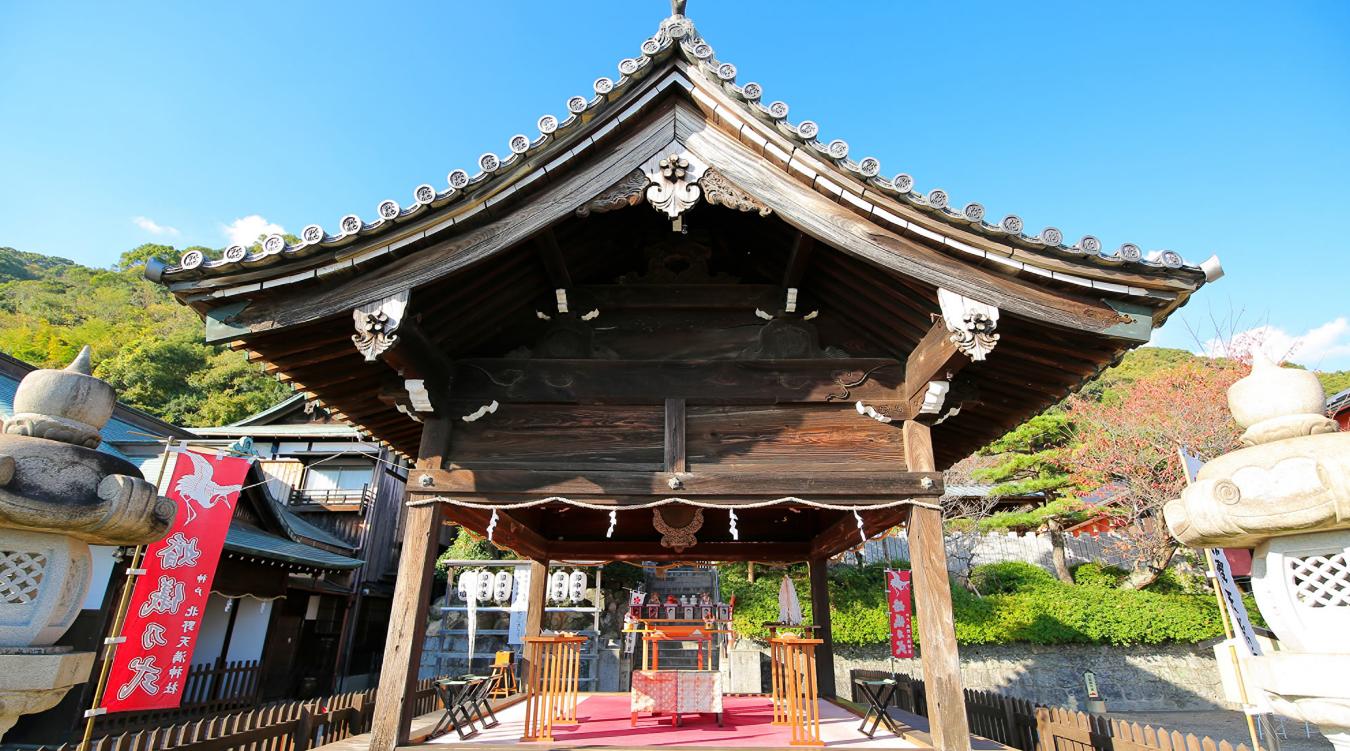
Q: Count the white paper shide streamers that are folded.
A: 4